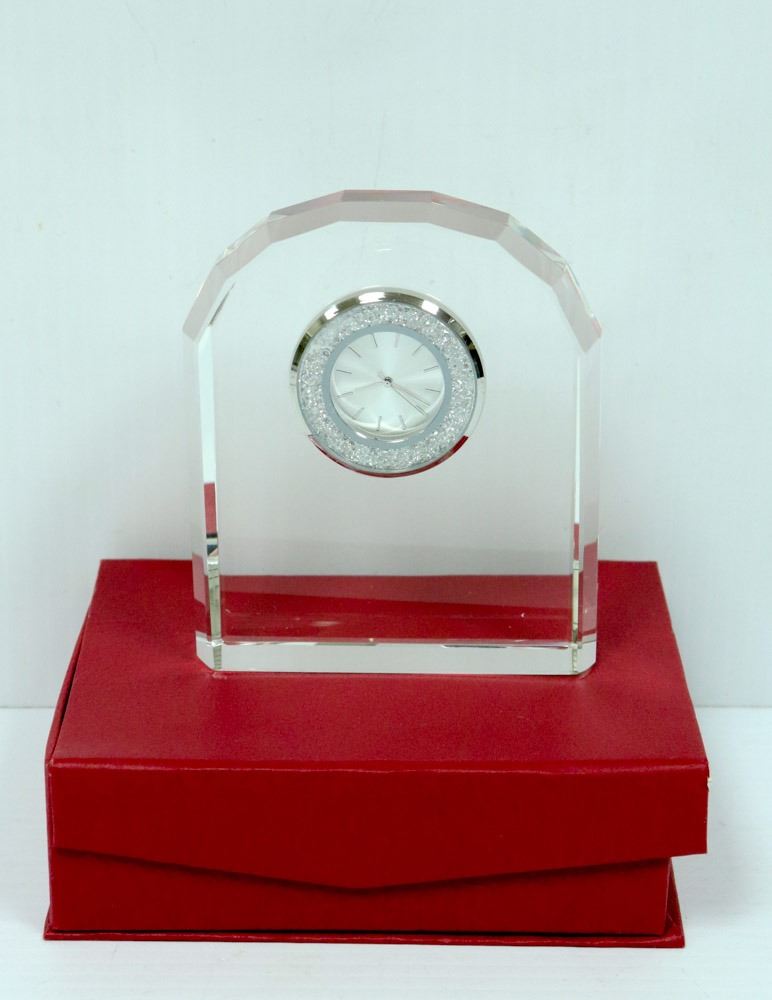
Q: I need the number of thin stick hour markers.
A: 12